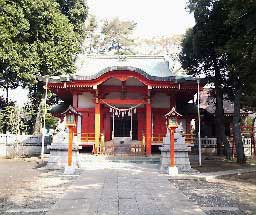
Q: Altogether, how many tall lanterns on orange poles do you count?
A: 2